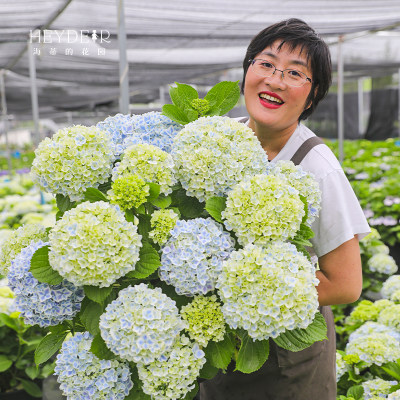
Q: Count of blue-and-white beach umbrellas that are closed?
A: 0